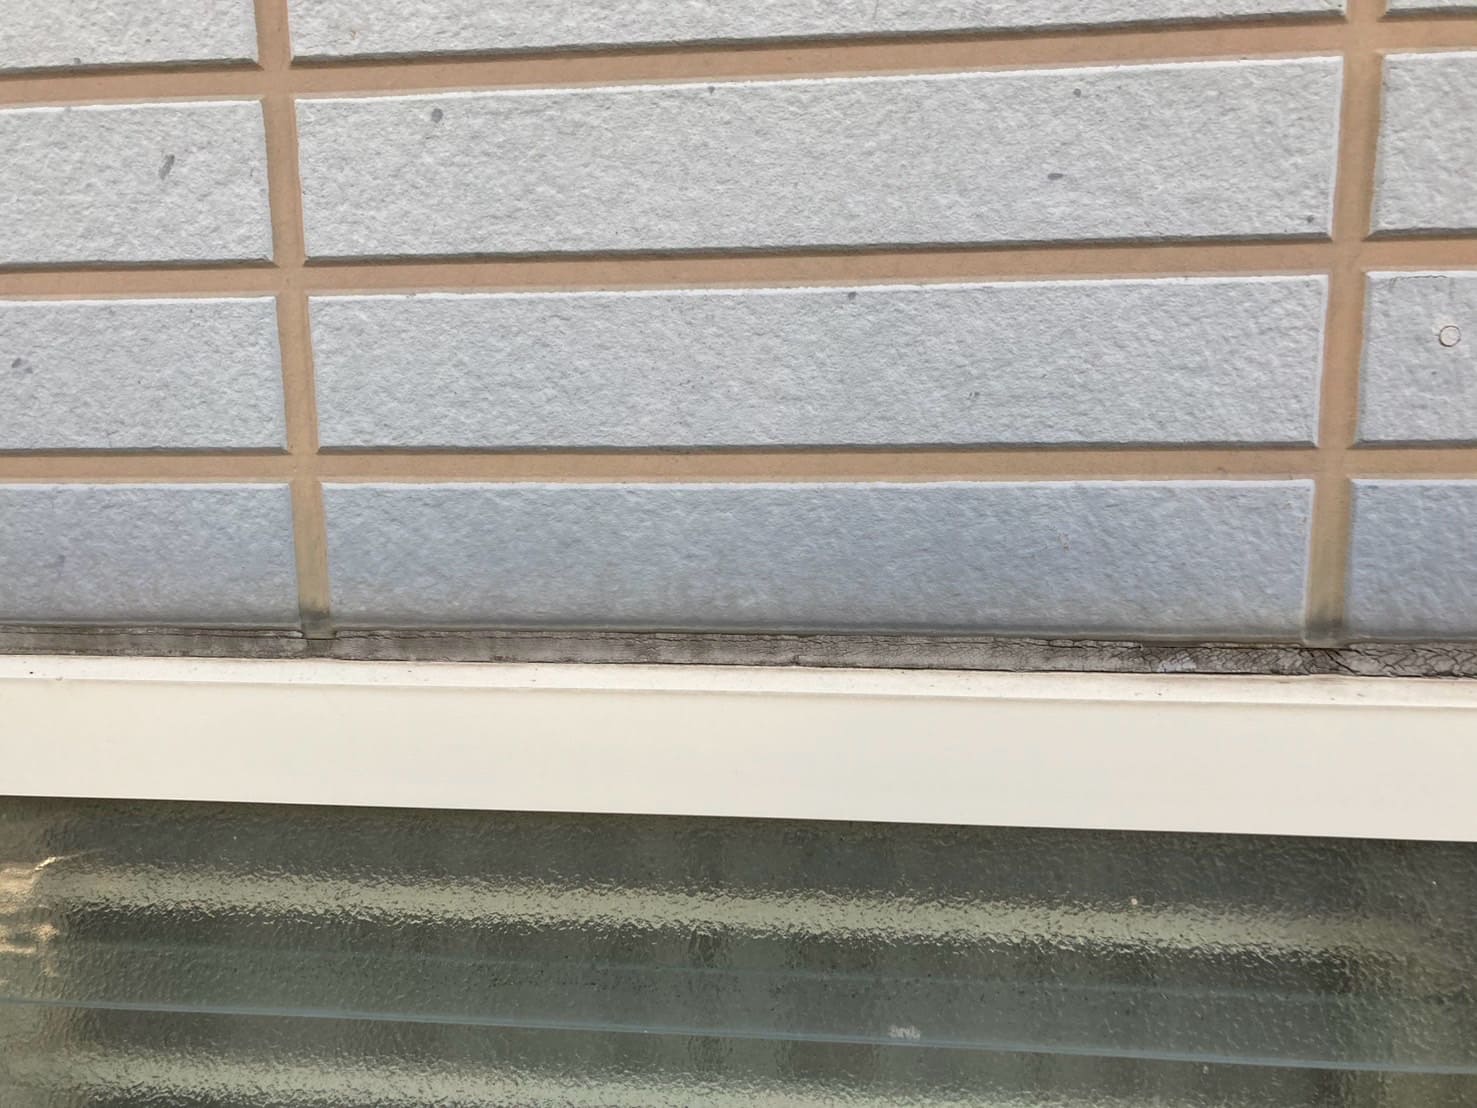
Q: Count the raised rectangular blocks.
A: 12